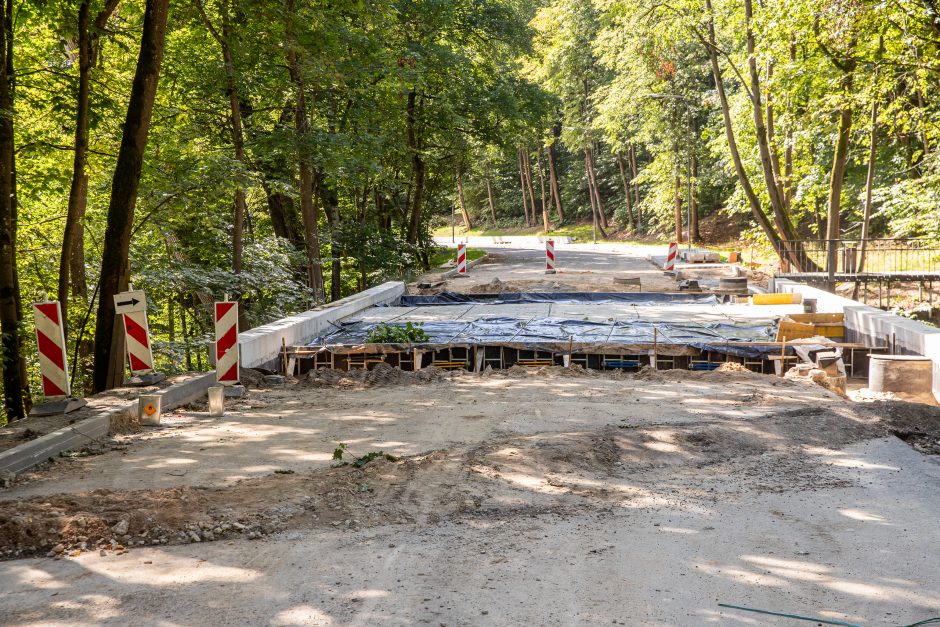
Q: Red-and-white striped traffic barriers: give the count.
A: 6